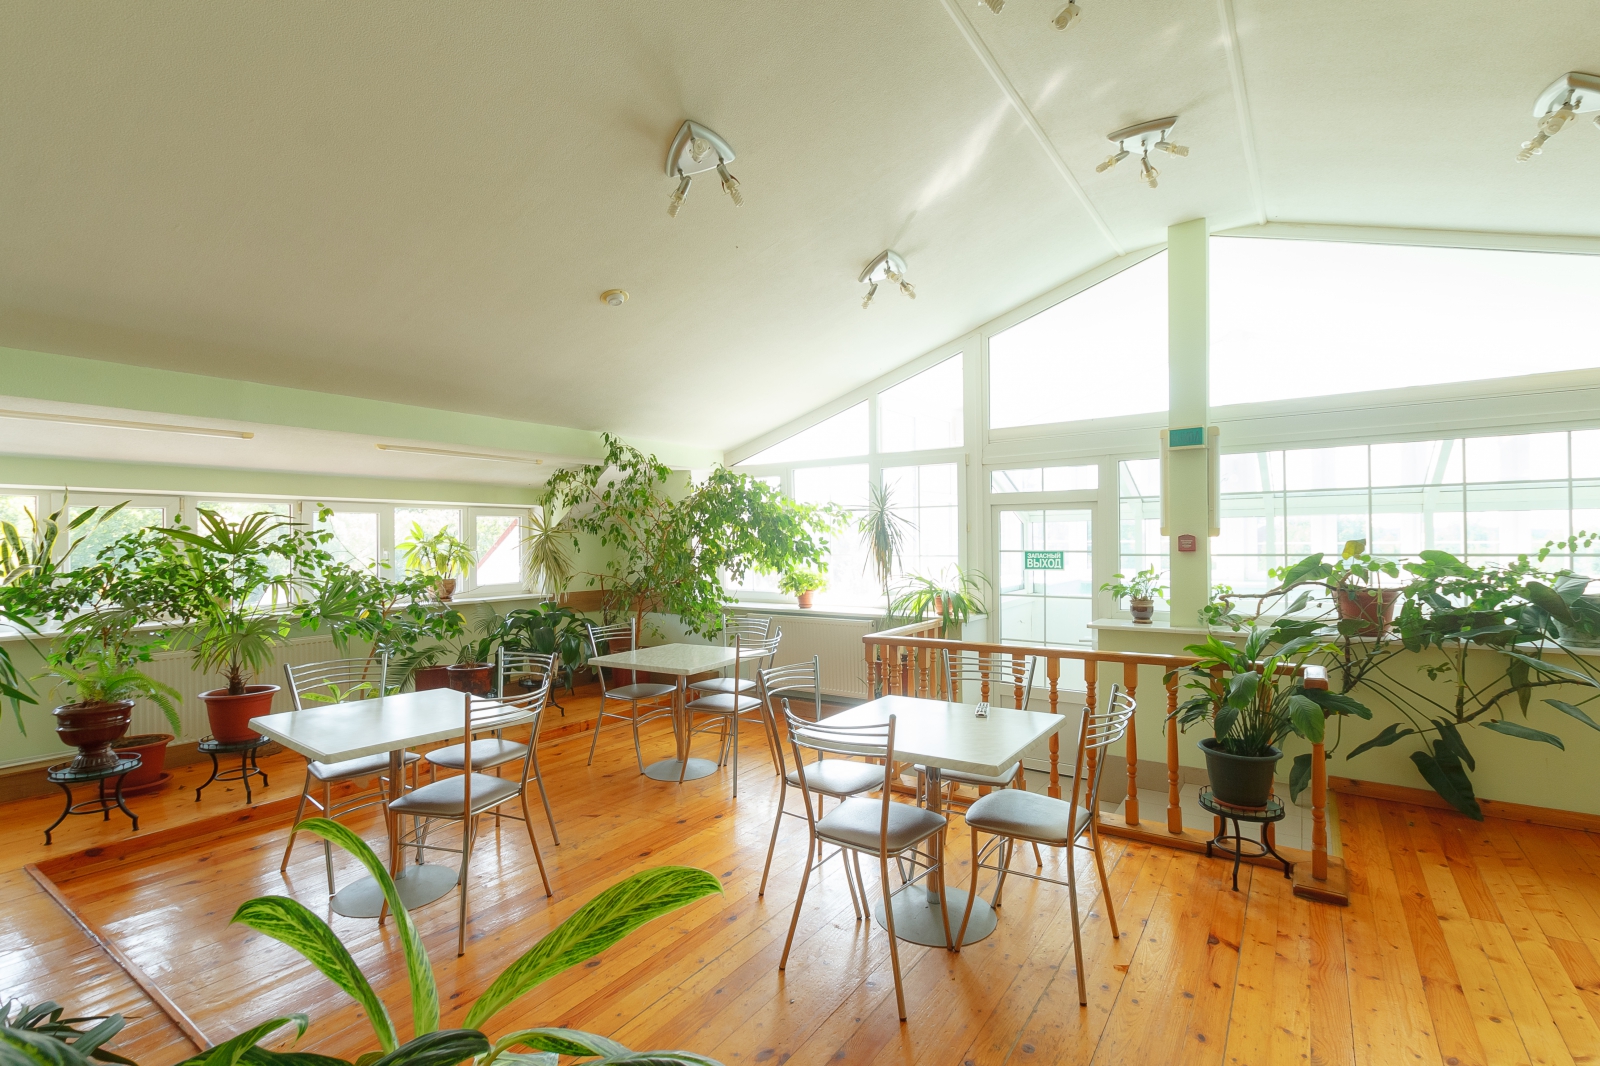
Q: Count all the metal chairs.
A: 10